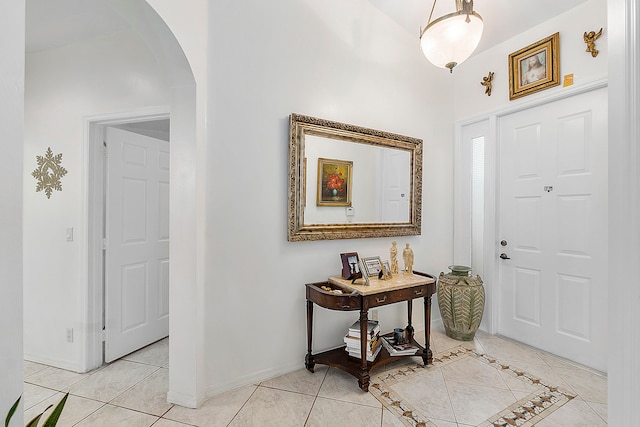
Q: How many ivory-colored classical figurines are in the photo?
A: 2